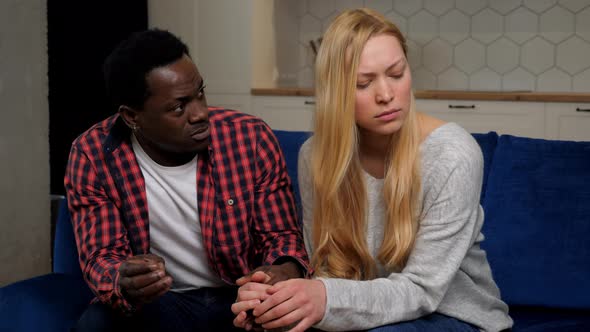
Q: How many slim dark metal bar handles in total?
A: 3